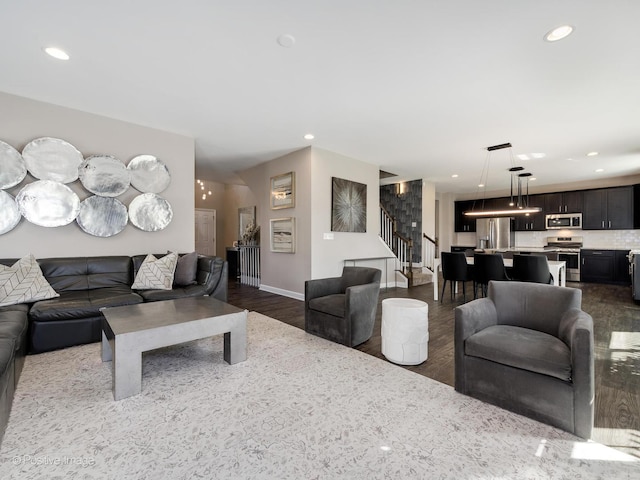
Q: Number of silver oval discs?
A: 8